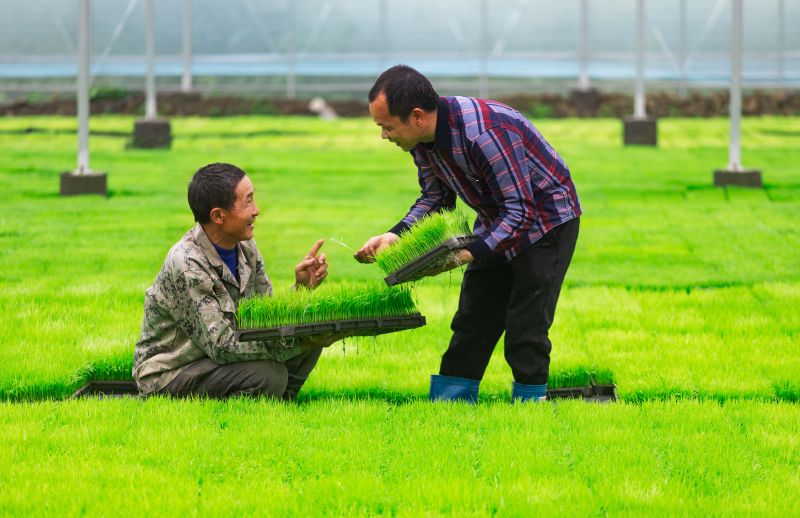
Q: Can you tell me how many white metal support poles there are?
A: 6